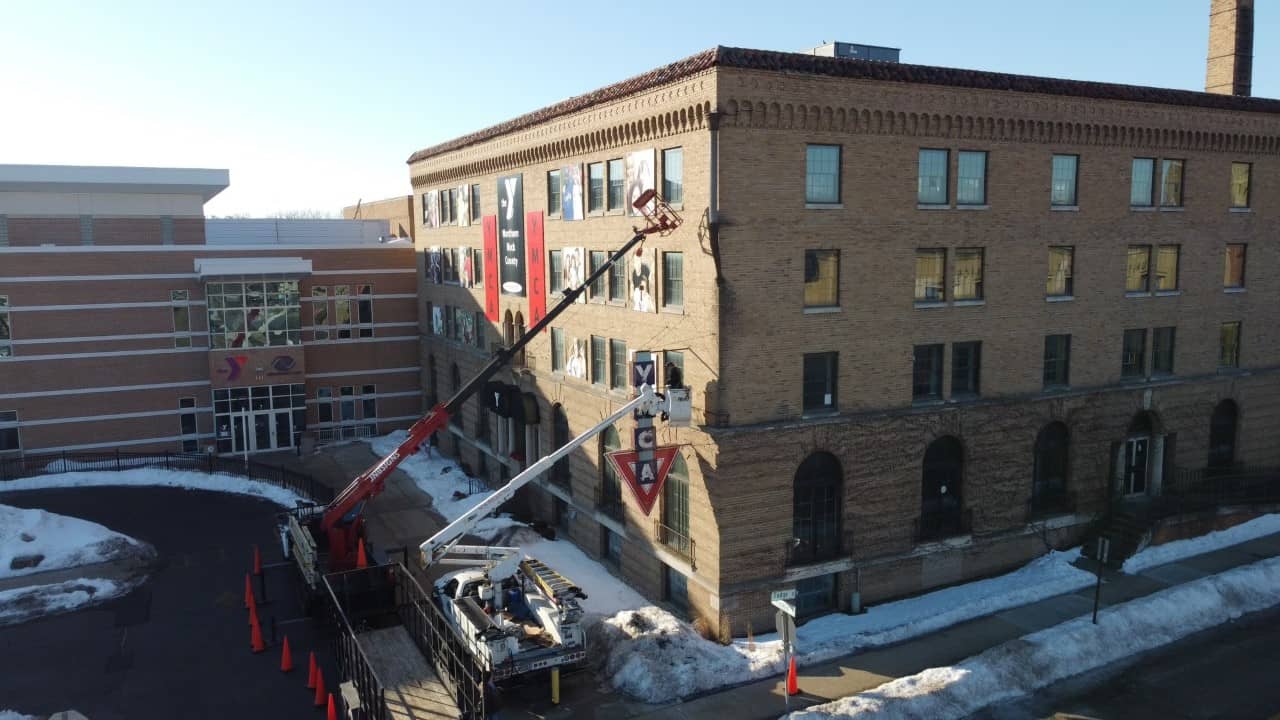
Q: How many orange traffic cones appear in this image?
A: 10